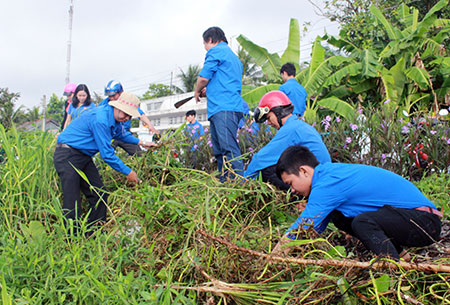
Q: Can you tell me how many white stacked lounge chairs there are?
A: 0